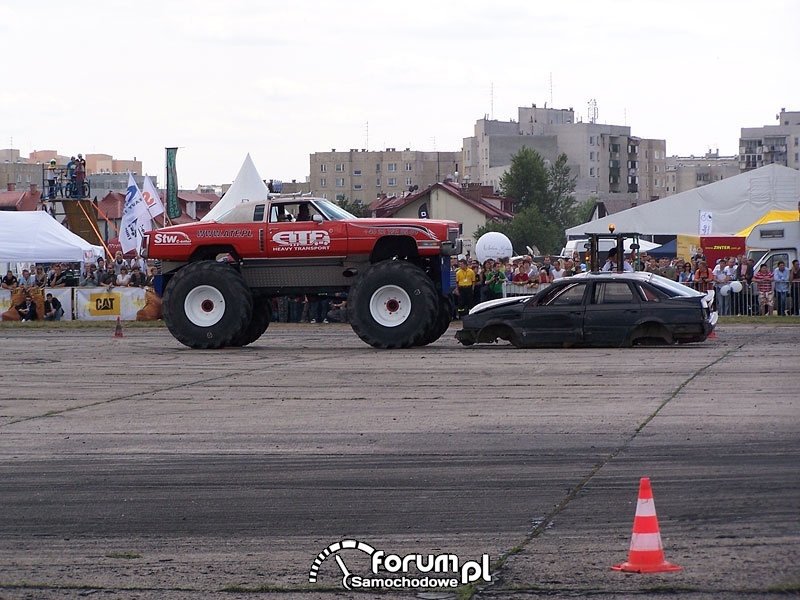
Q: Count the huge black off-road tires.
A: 4